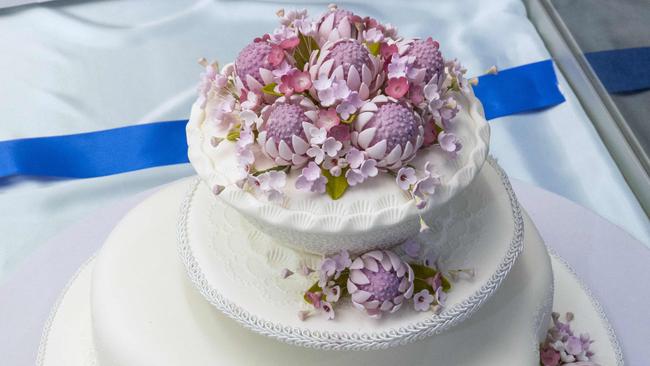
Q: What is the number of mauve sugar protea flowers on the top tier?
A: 6